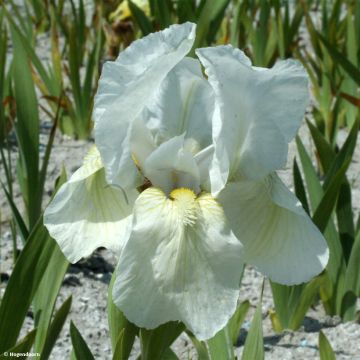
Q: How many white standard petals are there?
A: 3